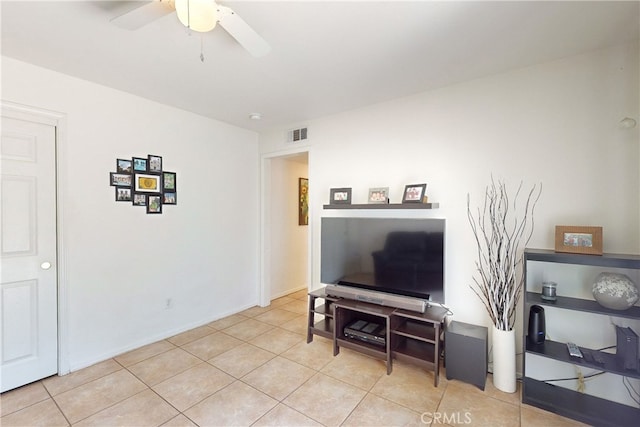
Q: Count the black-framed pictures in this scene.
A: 12